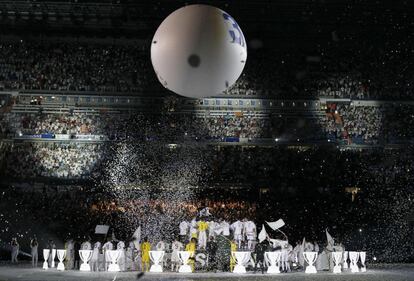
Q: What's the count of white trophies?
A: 14